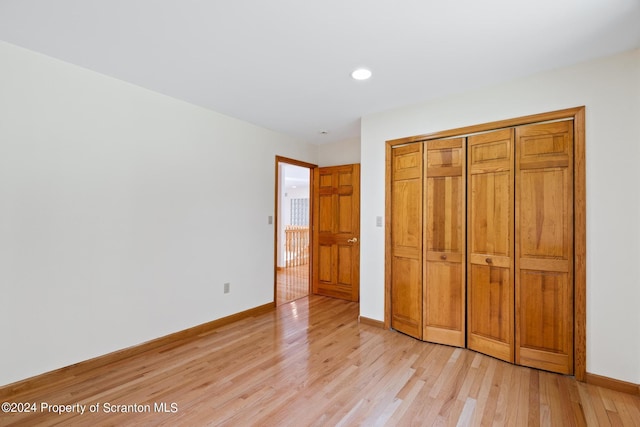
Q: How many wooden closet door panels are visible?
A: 4